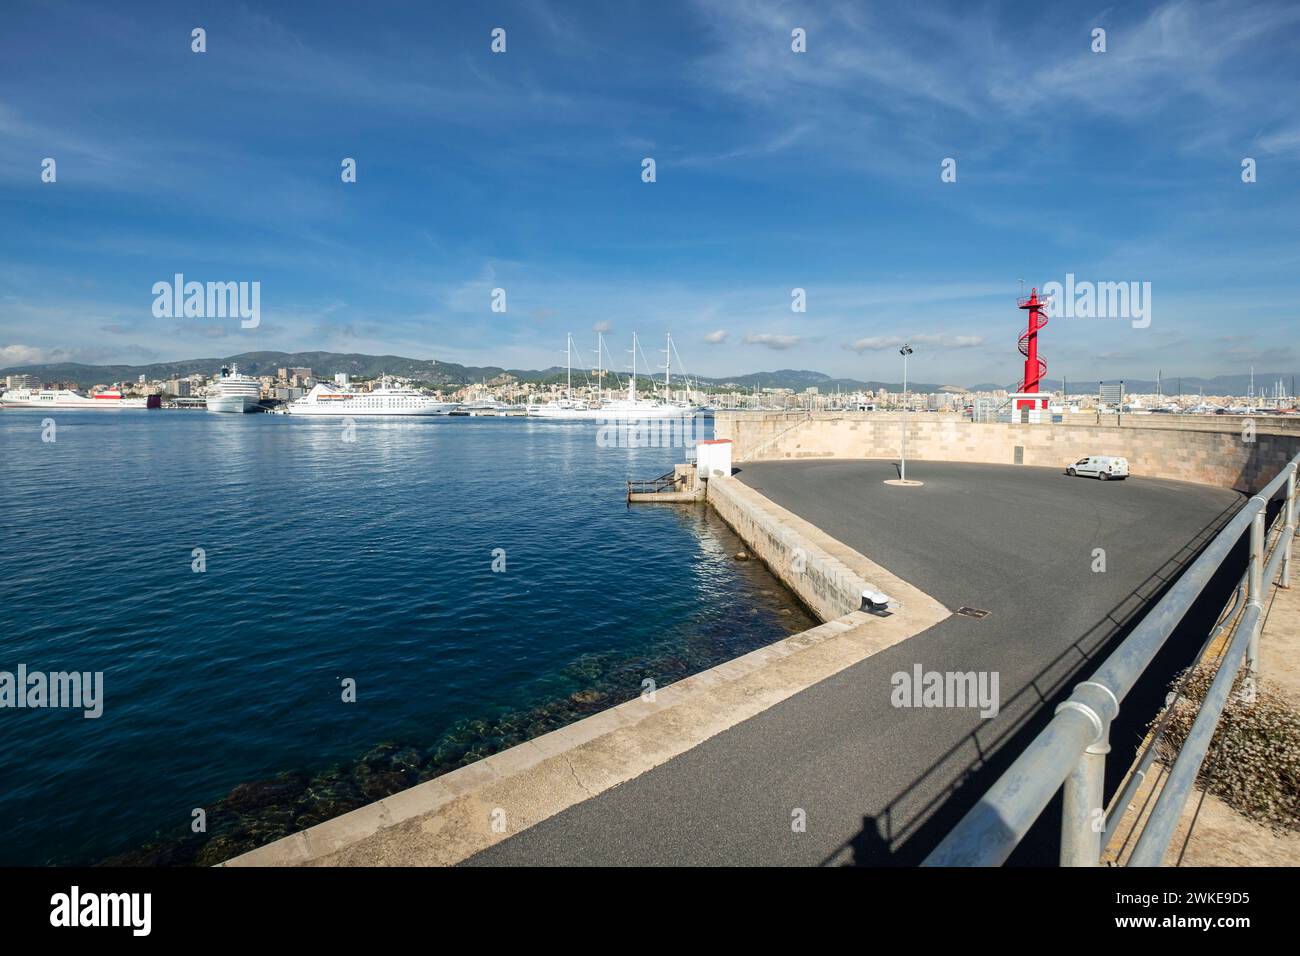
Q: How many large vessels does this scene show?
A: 4